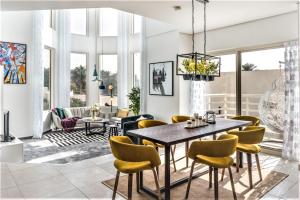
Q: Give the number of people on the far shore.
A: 0